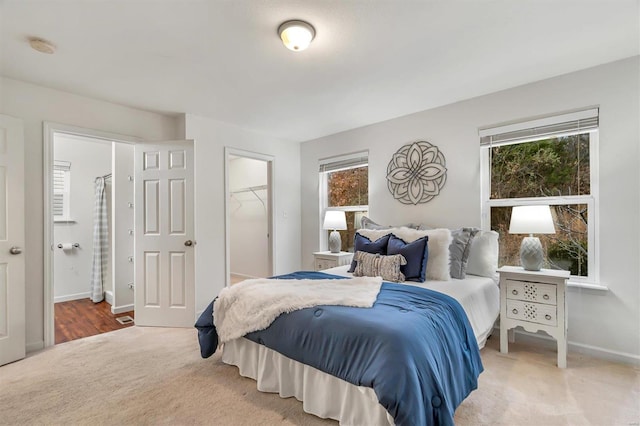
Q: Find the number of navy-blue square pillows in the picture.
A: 2